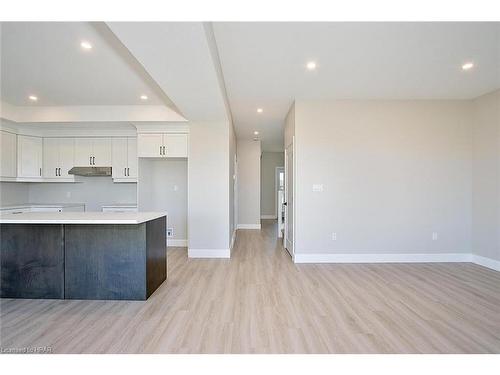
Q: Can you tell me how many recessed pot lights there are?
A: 7